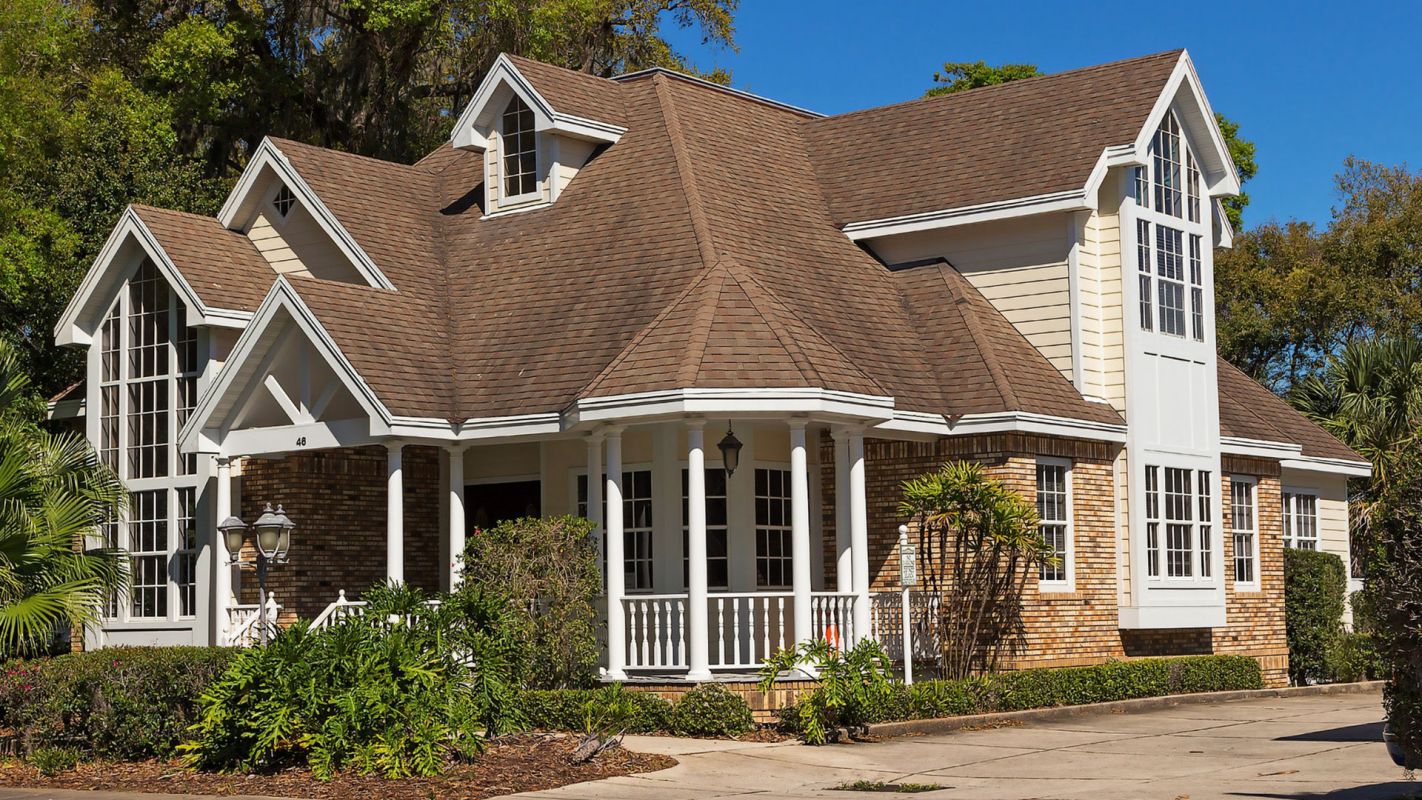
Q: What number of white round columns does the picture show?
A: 9